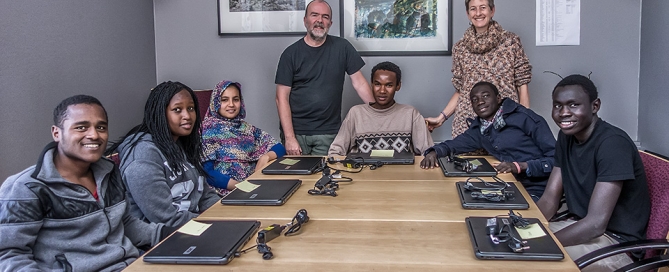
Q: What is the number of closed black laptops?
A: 7